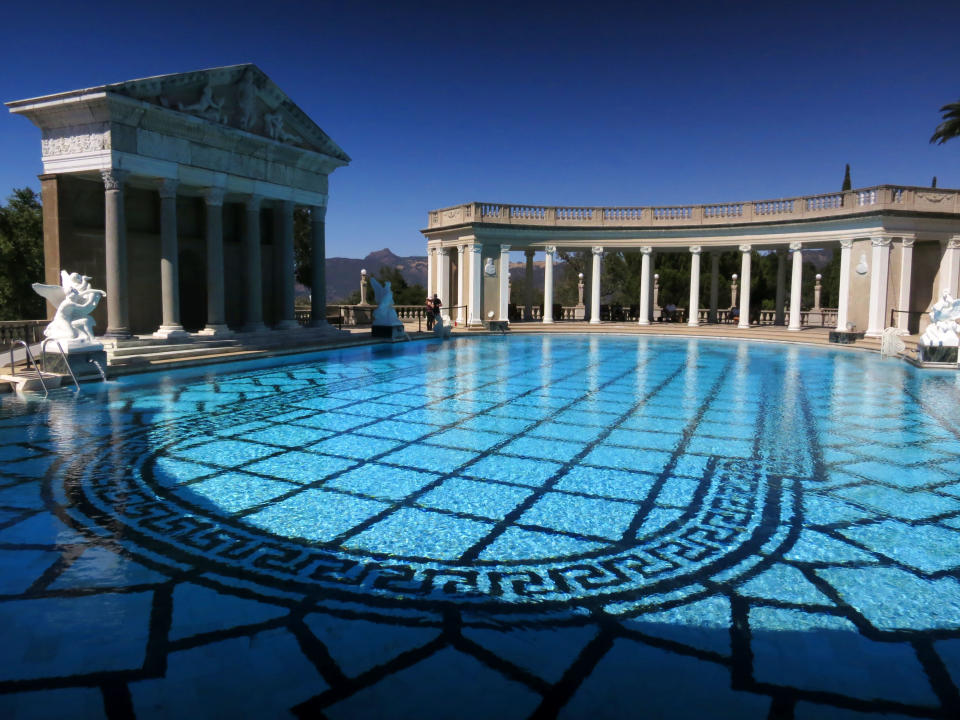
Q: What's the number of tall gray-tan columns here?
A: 6